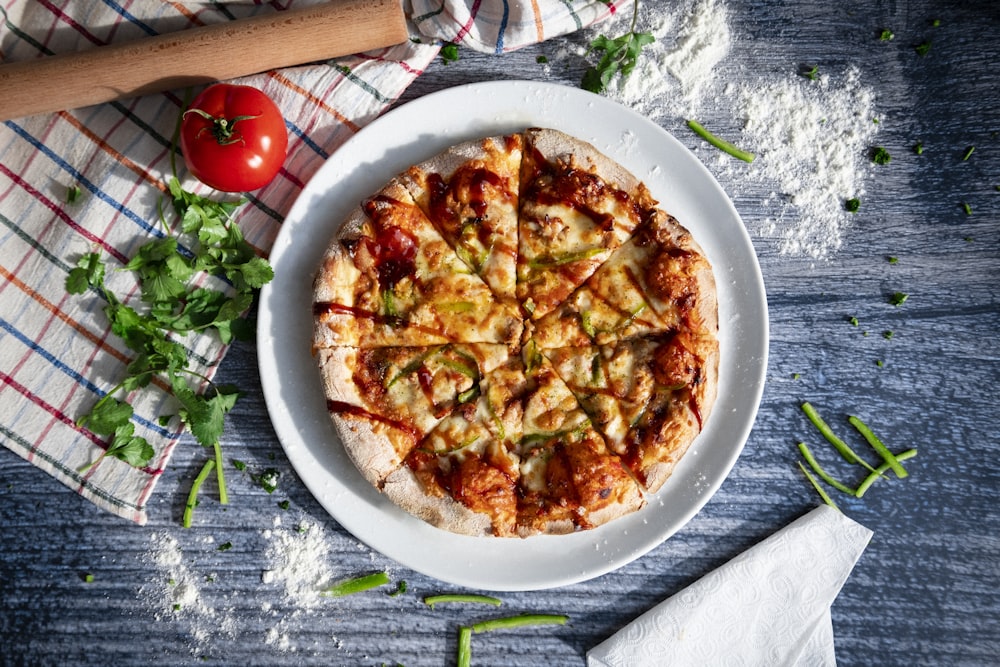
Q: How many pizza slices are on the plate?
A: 8